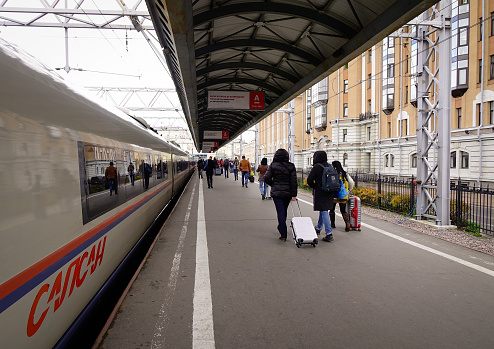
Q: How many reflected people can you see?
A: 3